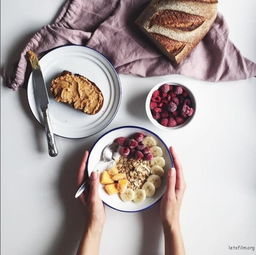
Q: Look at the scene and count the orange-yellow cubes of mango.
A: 5